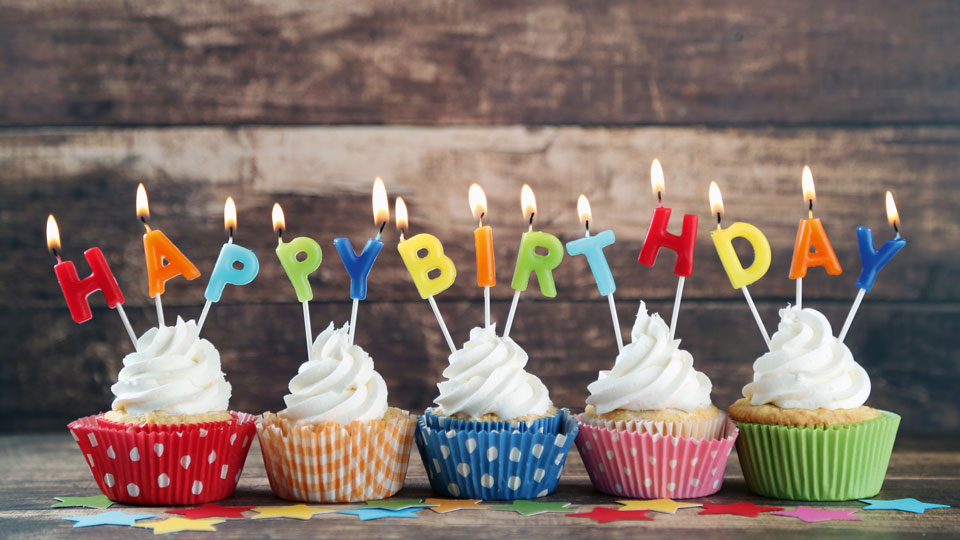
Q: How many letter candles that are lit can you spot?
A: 13